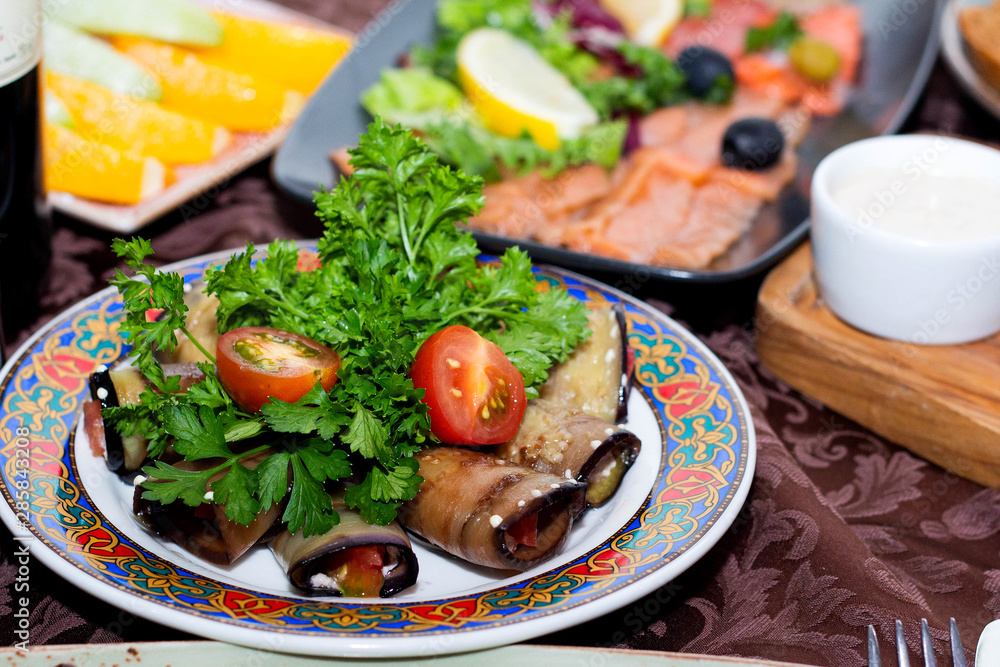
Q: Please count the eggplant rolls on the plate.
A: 7